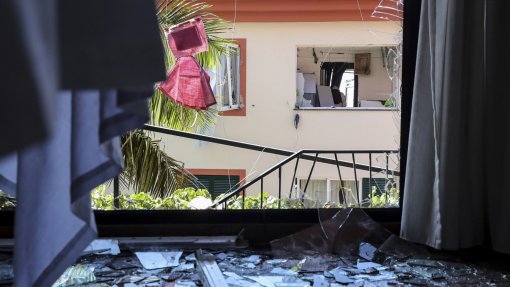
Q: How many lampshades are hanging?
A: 2